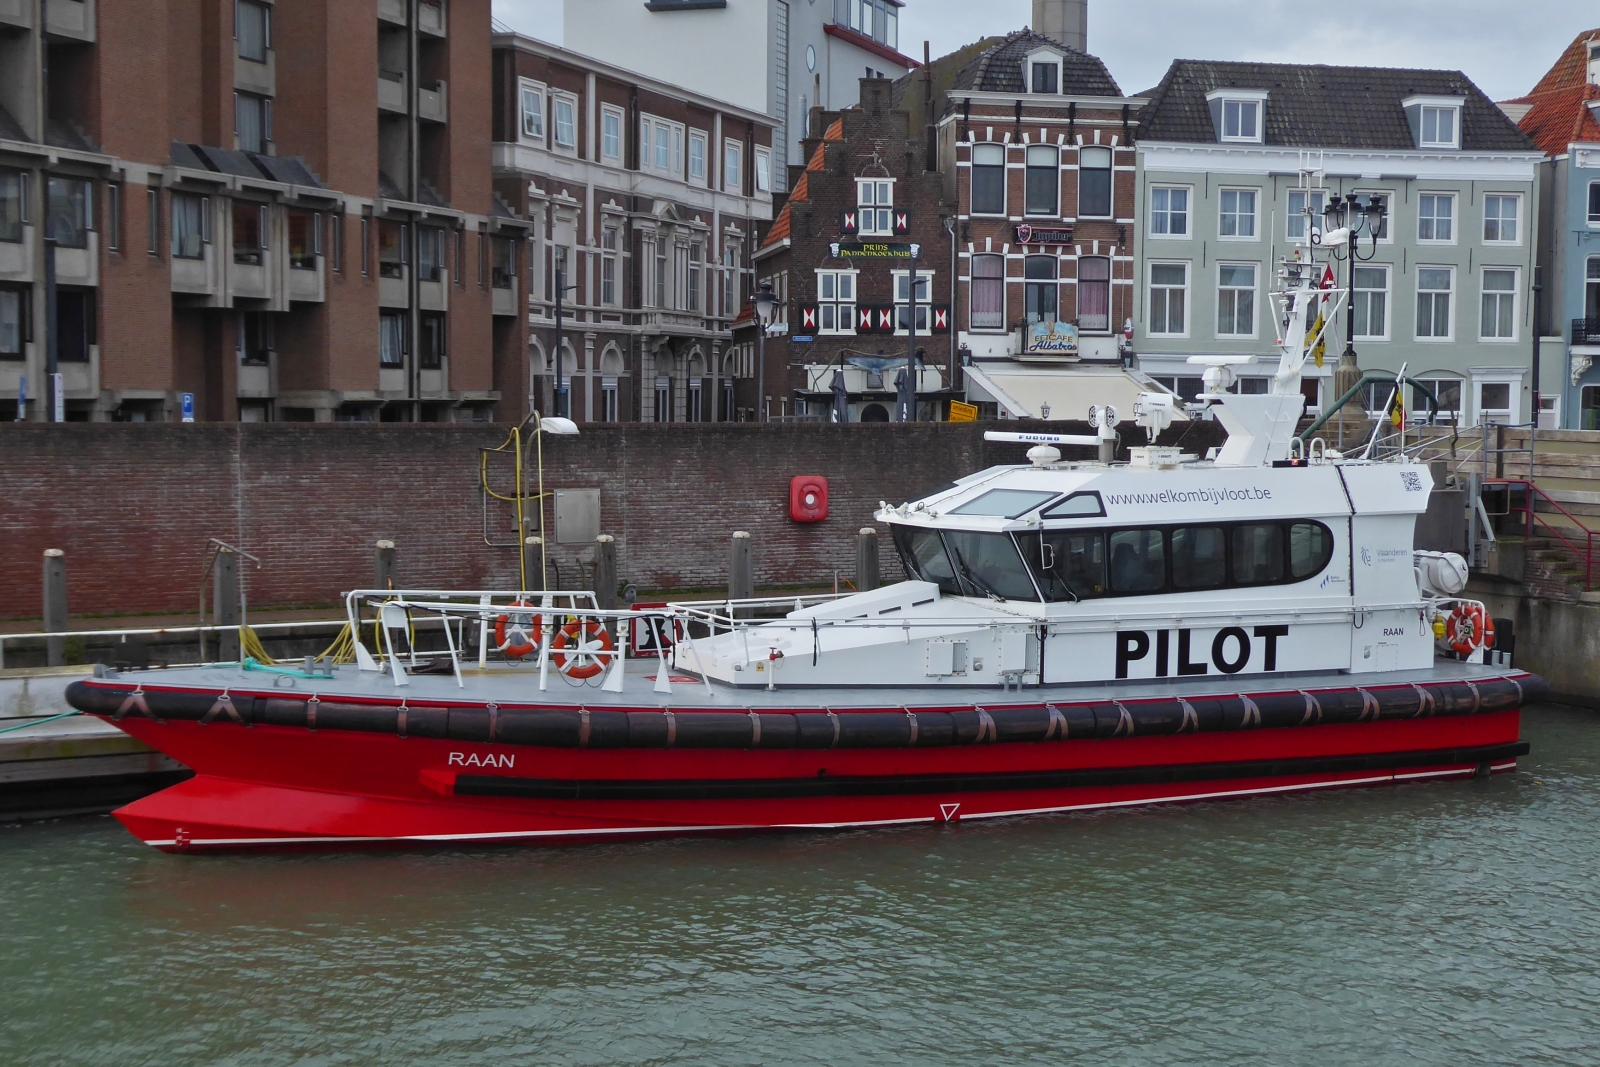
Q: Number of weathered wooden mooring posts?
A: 7